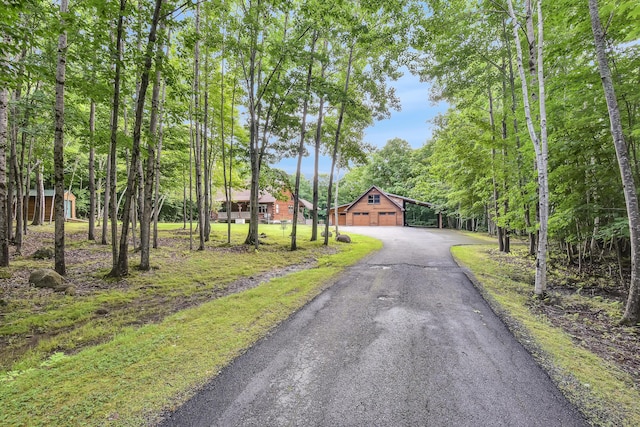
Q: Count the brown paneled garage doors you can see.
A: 3